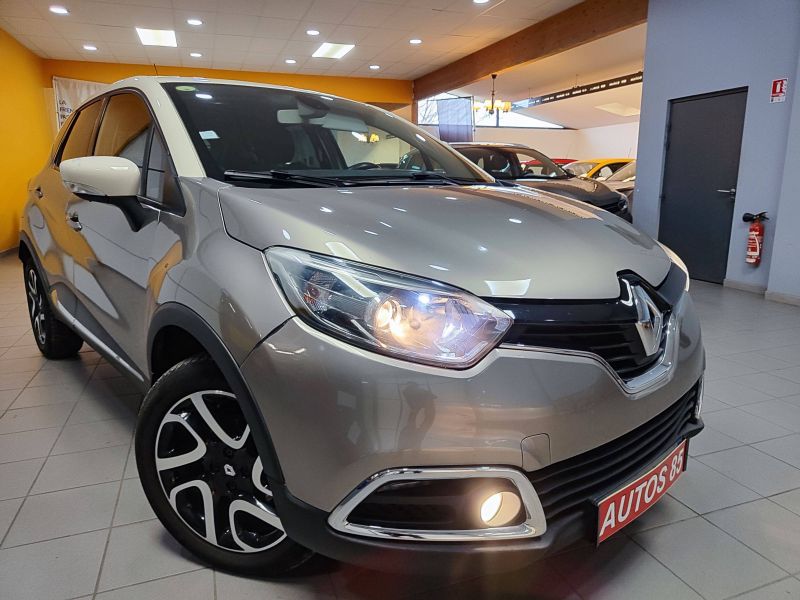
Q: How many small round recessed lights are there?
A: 9